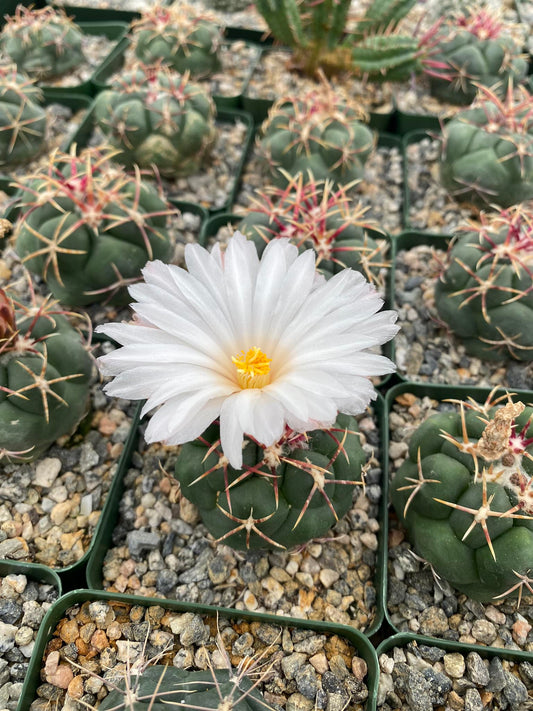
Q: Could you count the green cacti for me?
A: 15